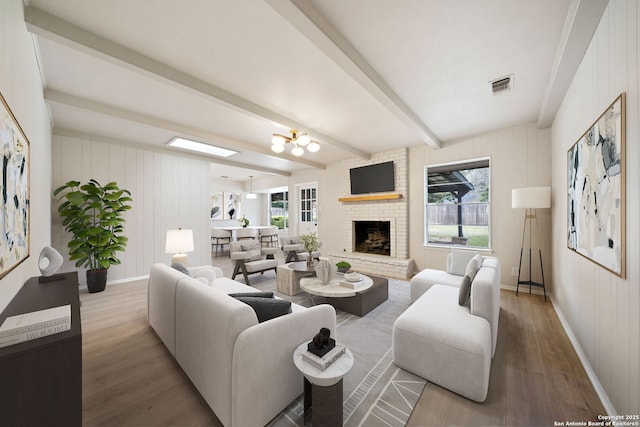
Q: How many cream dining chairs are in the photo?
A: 3